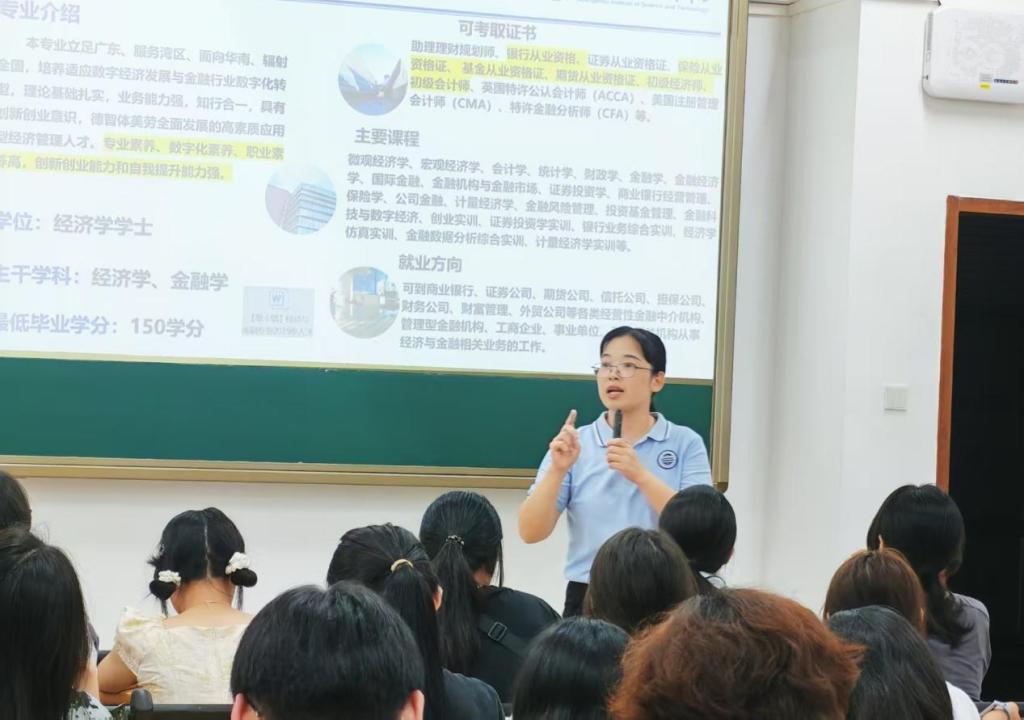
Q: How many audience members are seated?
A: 13